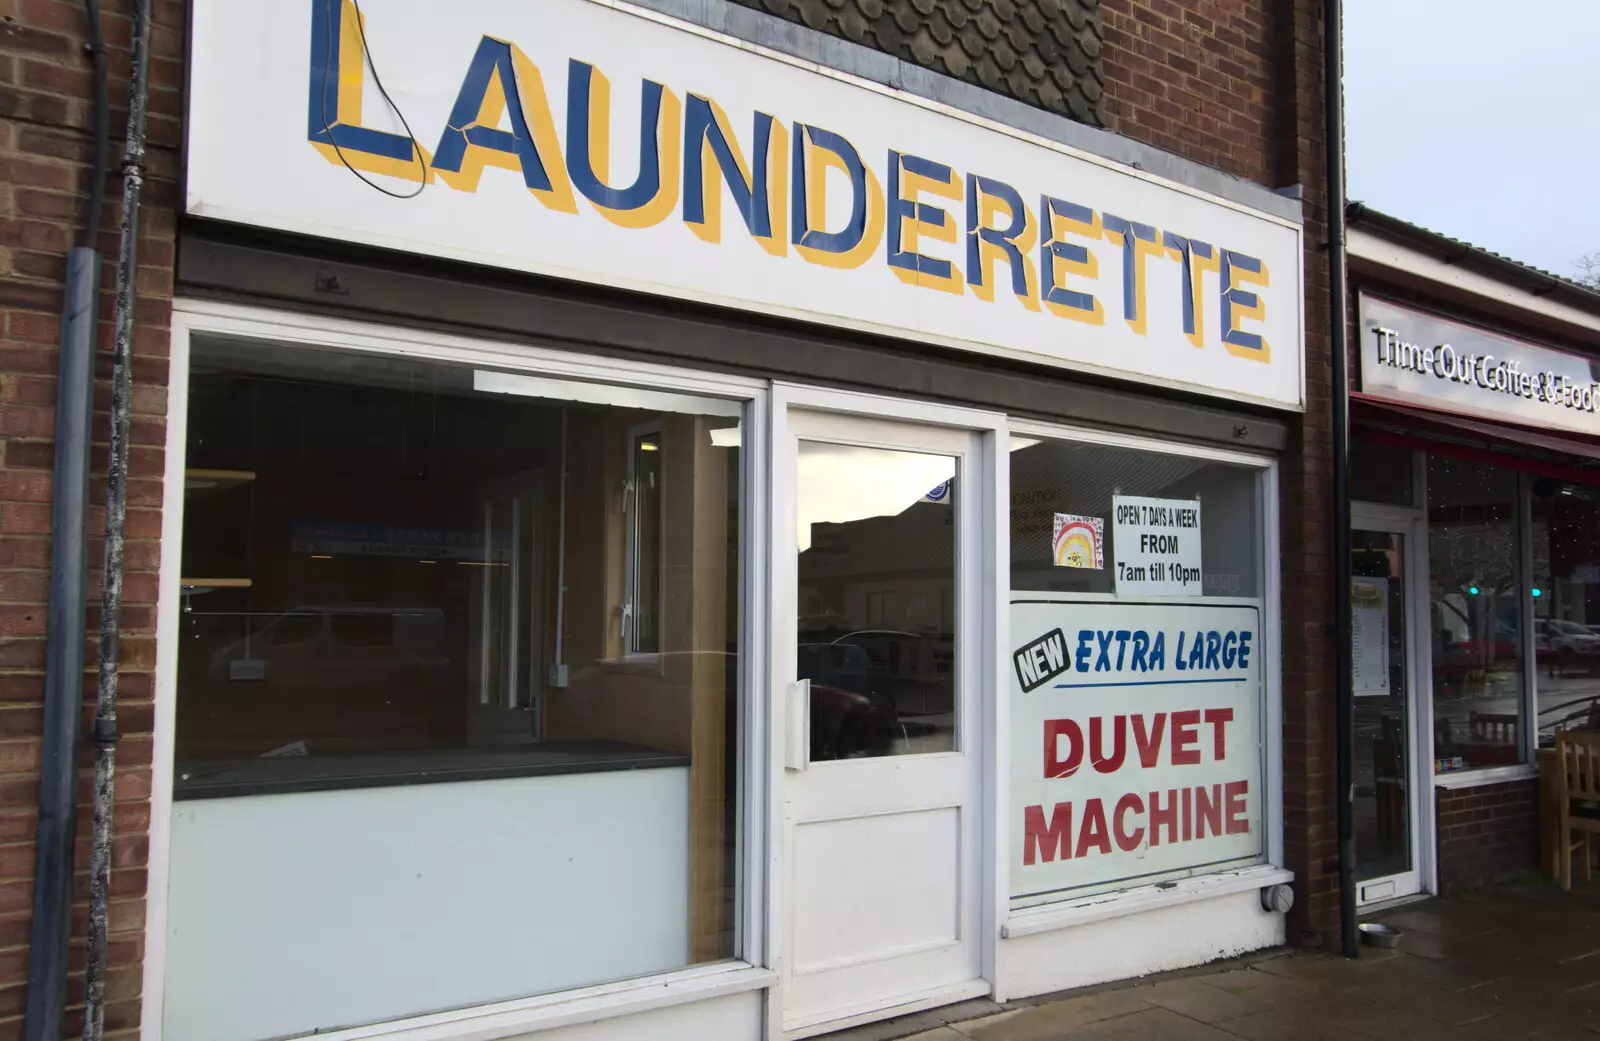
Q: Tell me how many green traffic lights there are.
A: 2